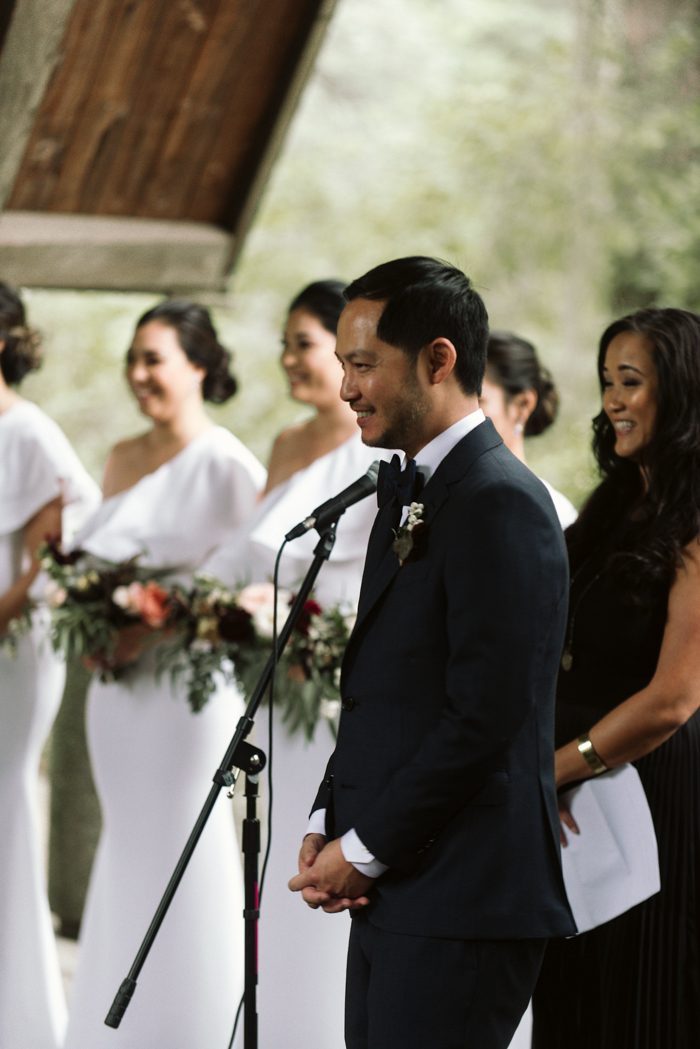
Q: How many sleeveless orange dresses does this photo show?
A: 0